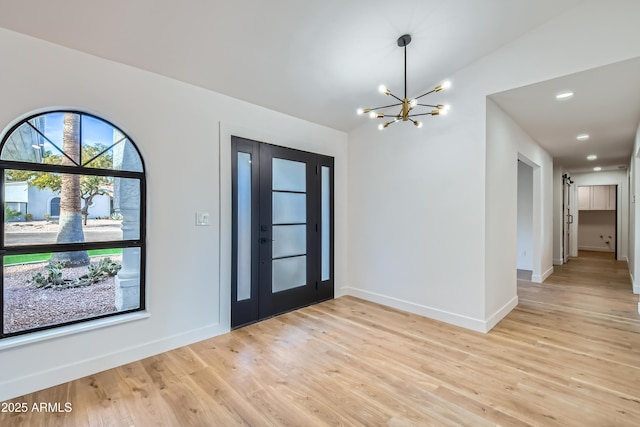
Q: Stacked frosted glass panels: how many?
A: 4